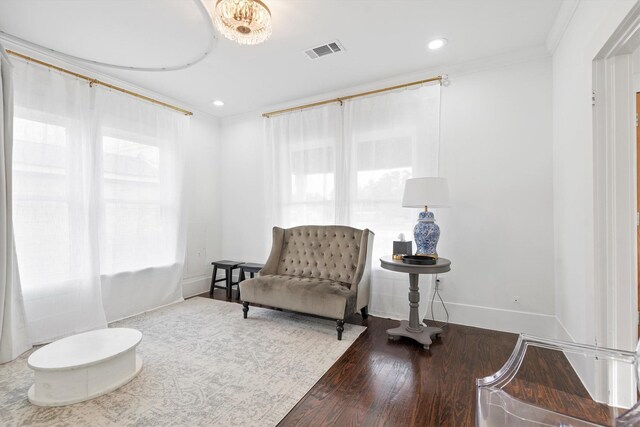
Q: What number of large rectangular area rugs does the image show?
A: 1